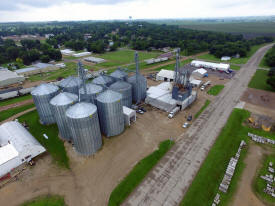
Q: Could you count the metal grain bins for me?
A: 10